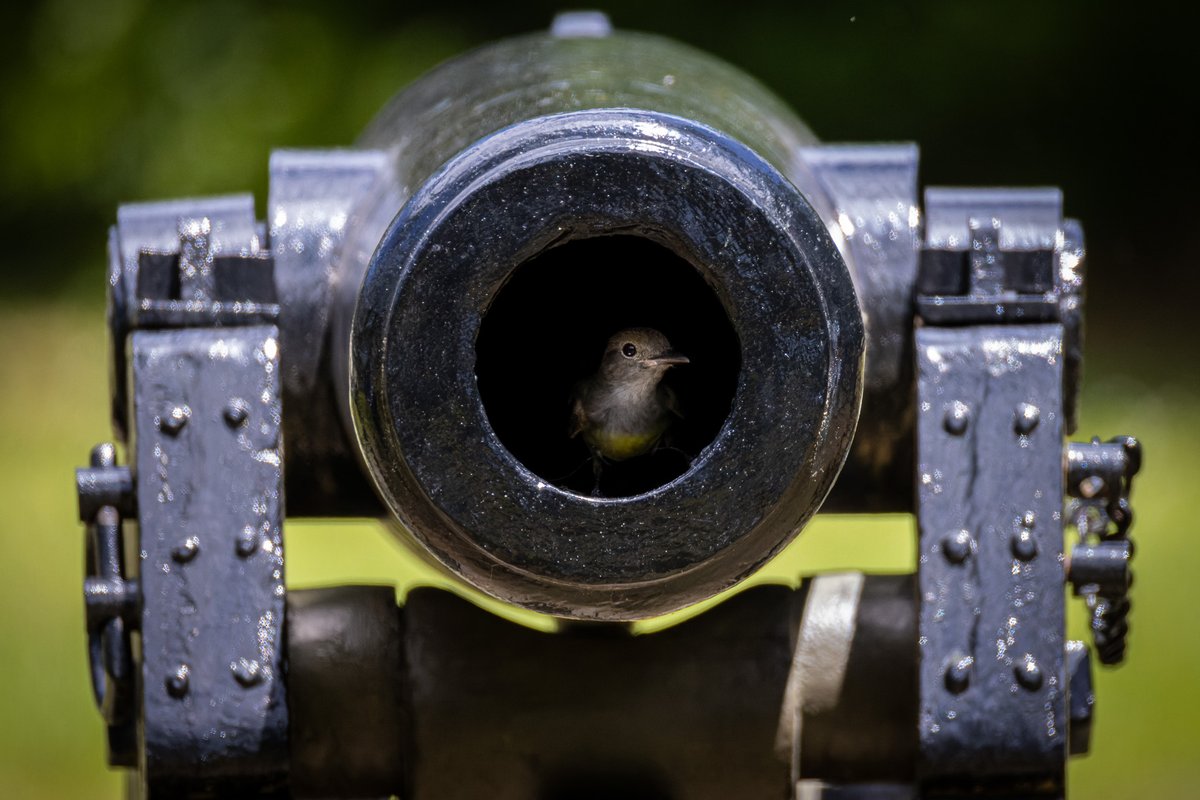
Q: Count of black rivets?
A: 12